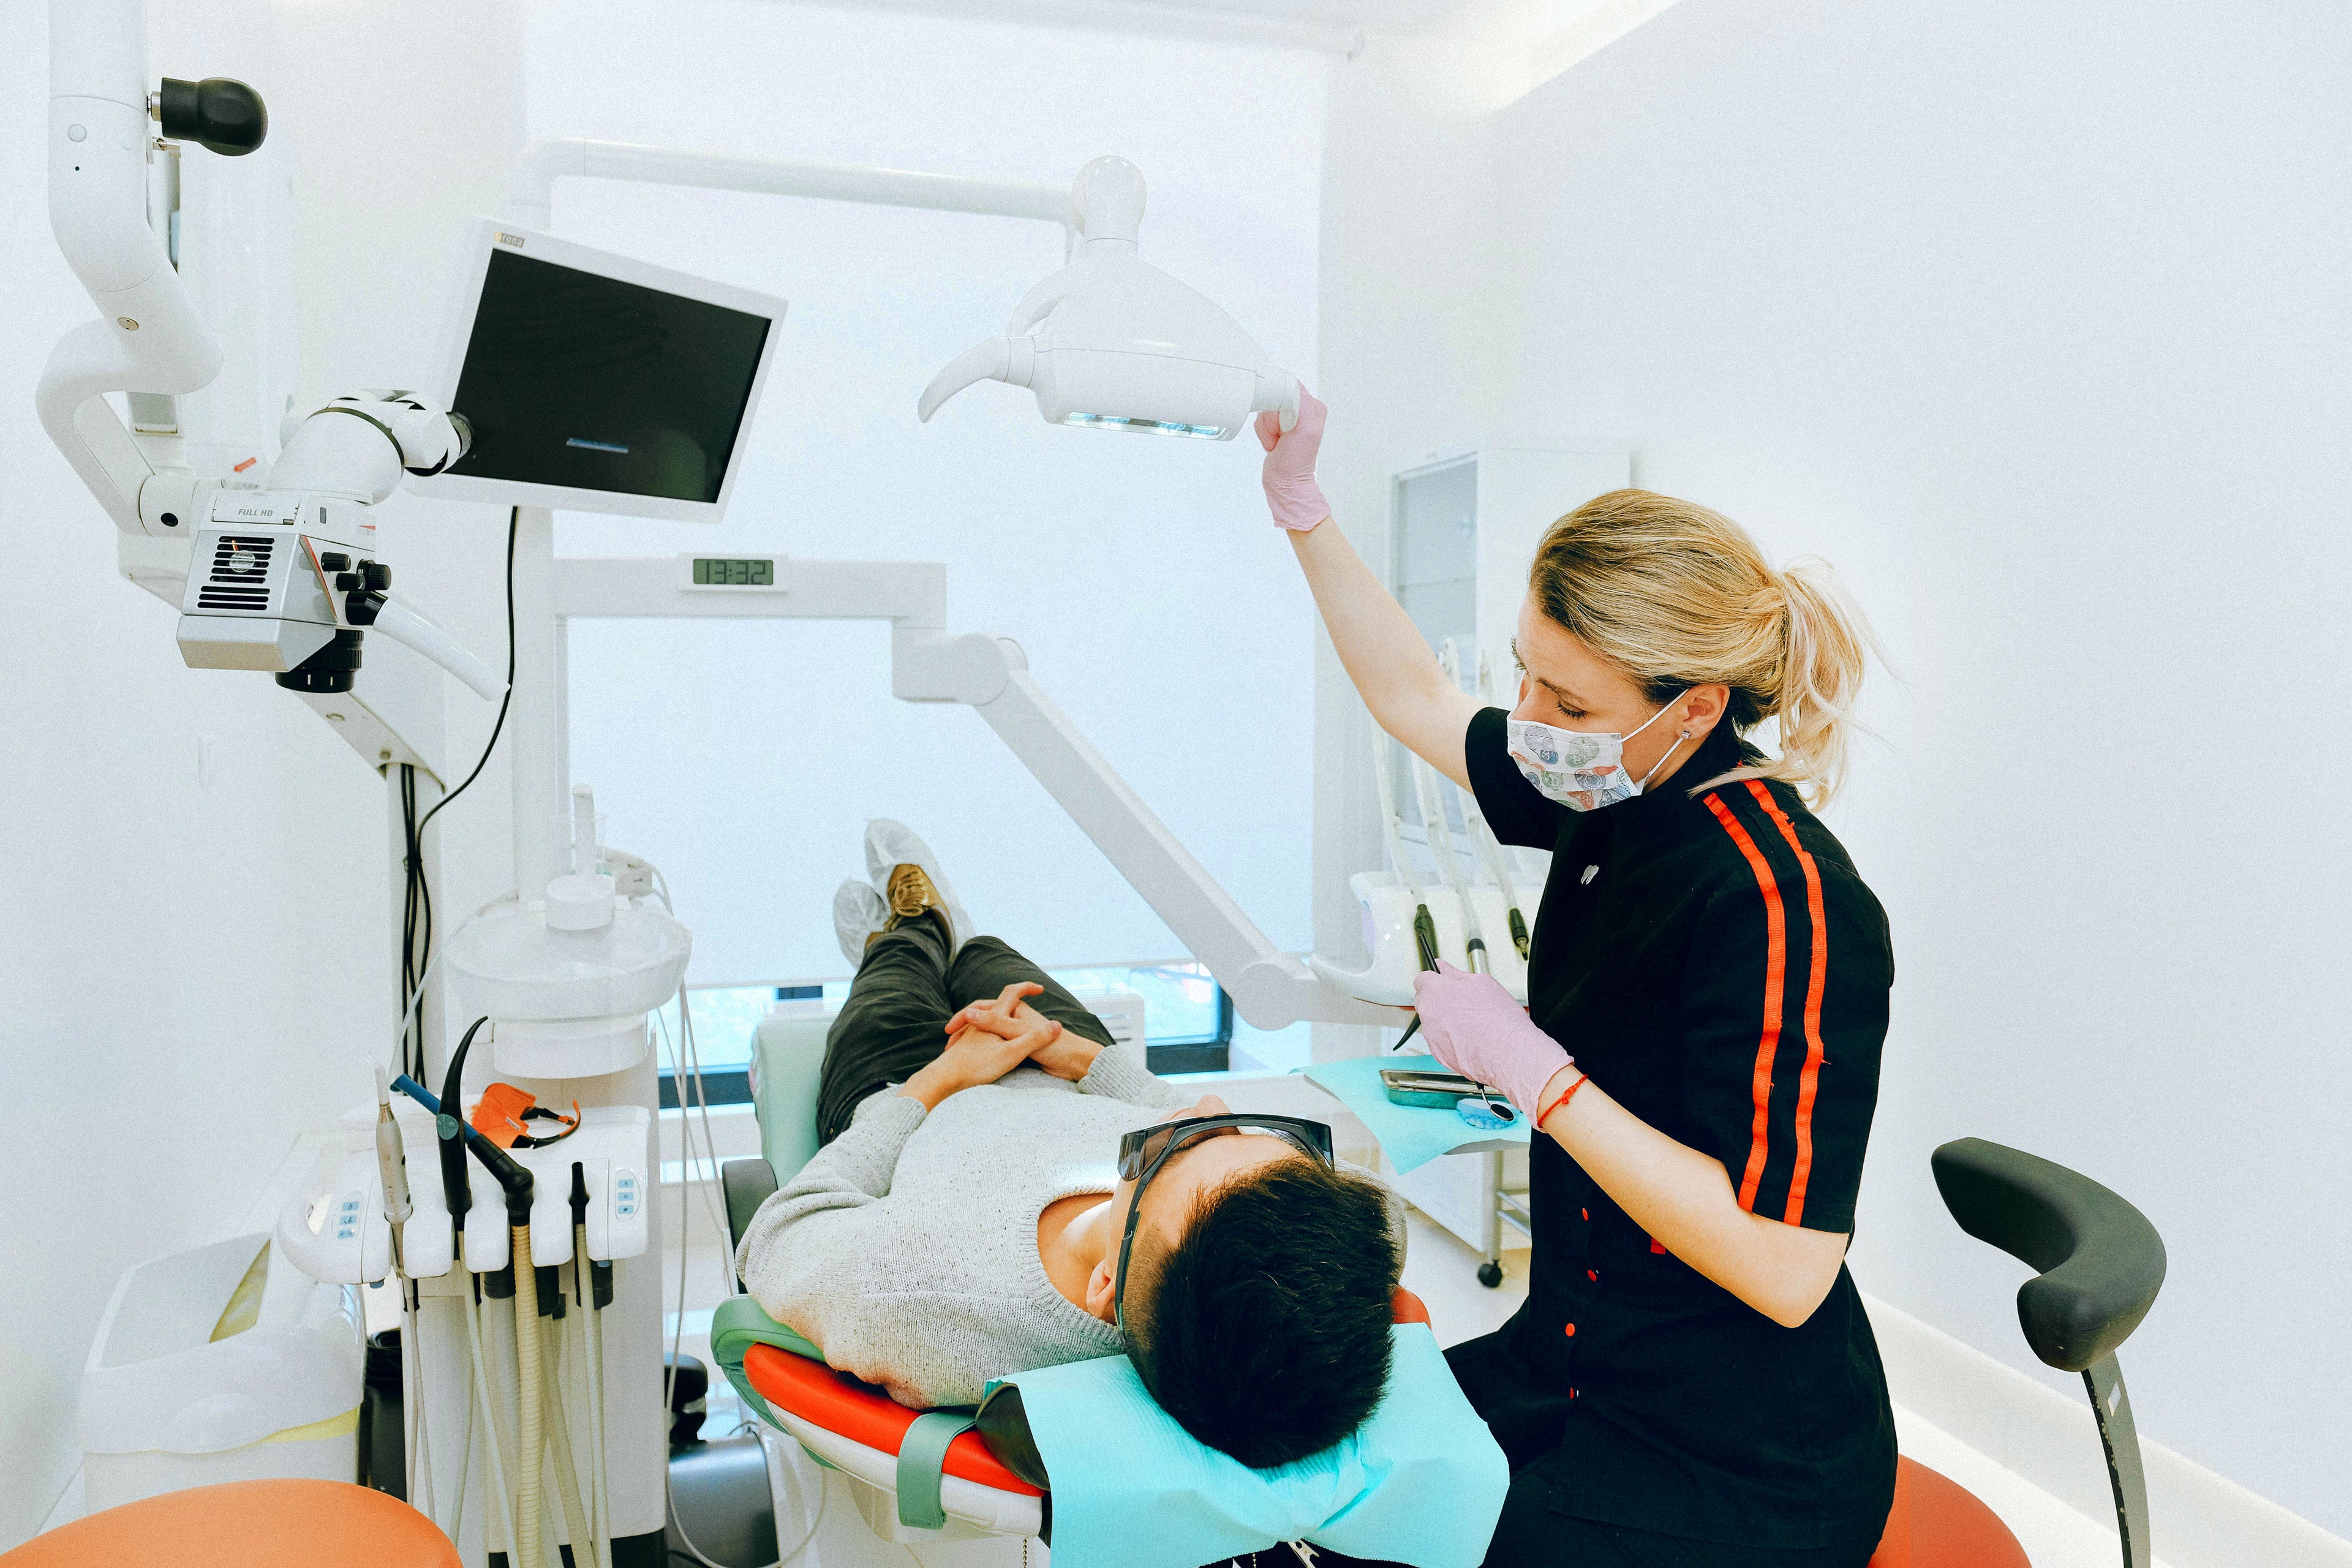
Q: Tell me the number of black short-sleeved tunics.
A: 1